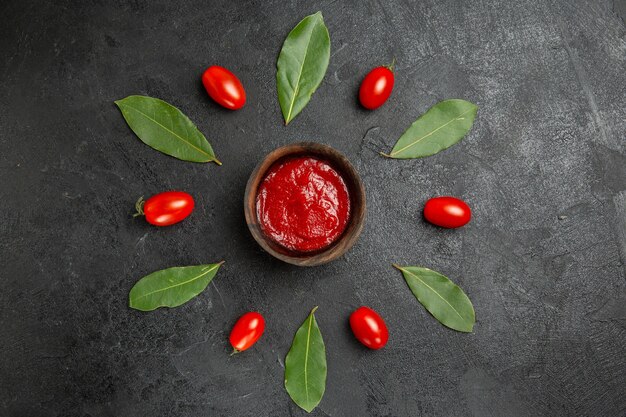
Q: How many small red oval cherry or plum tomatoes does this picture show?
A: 6